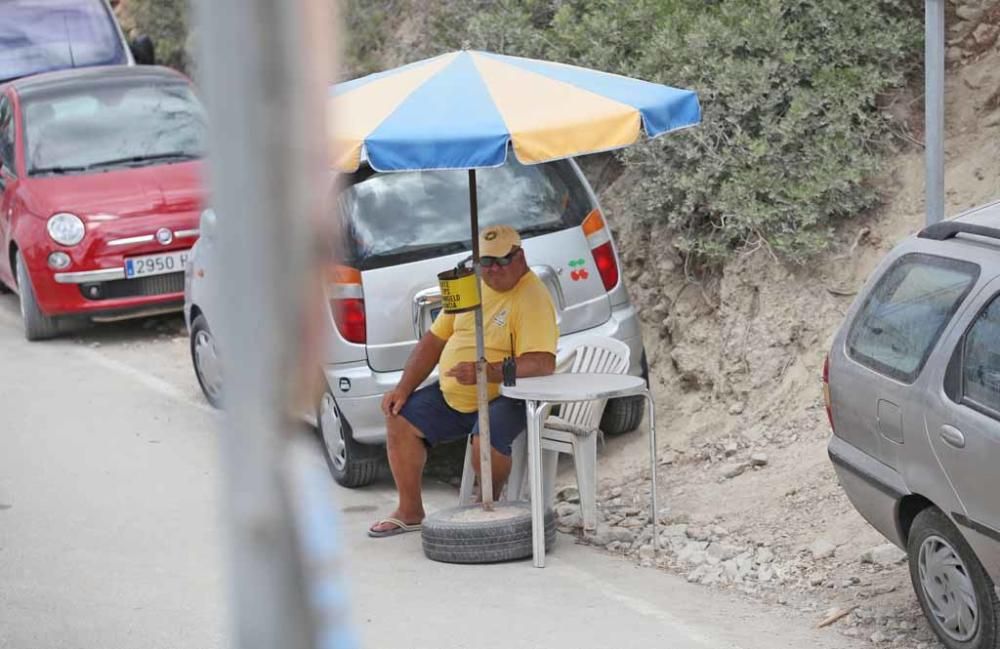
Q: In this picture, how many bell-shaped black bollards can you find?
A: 0